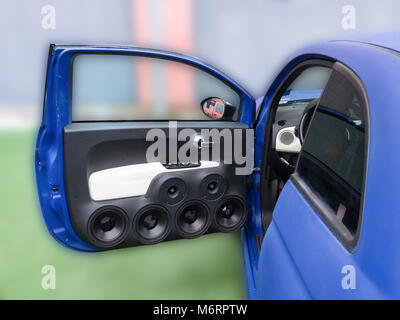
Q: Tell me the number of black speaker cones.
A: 6